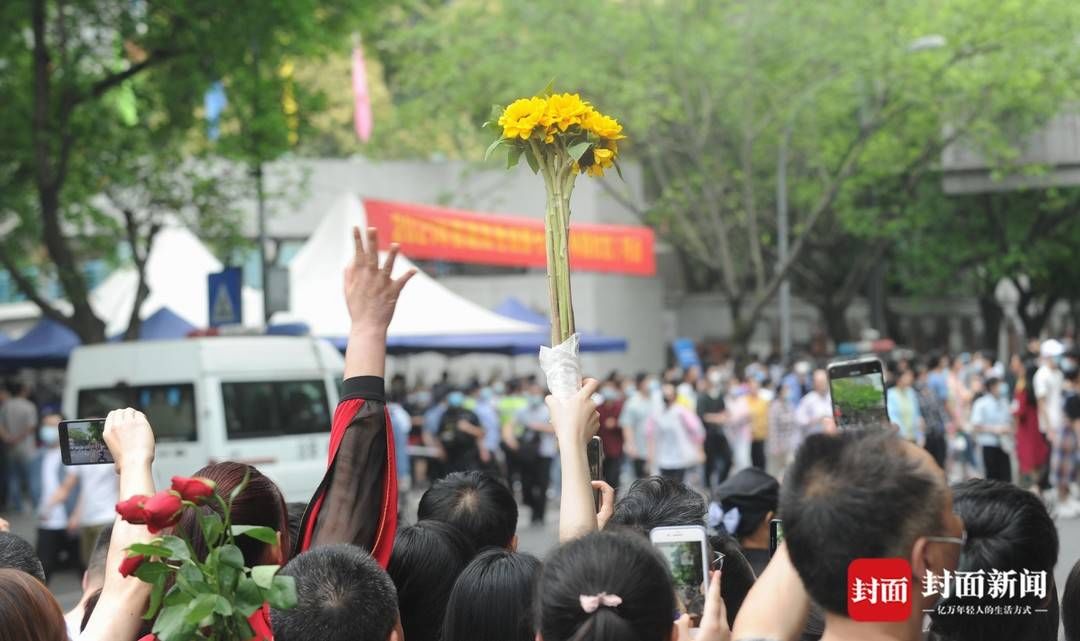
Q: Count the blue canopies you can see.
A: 3